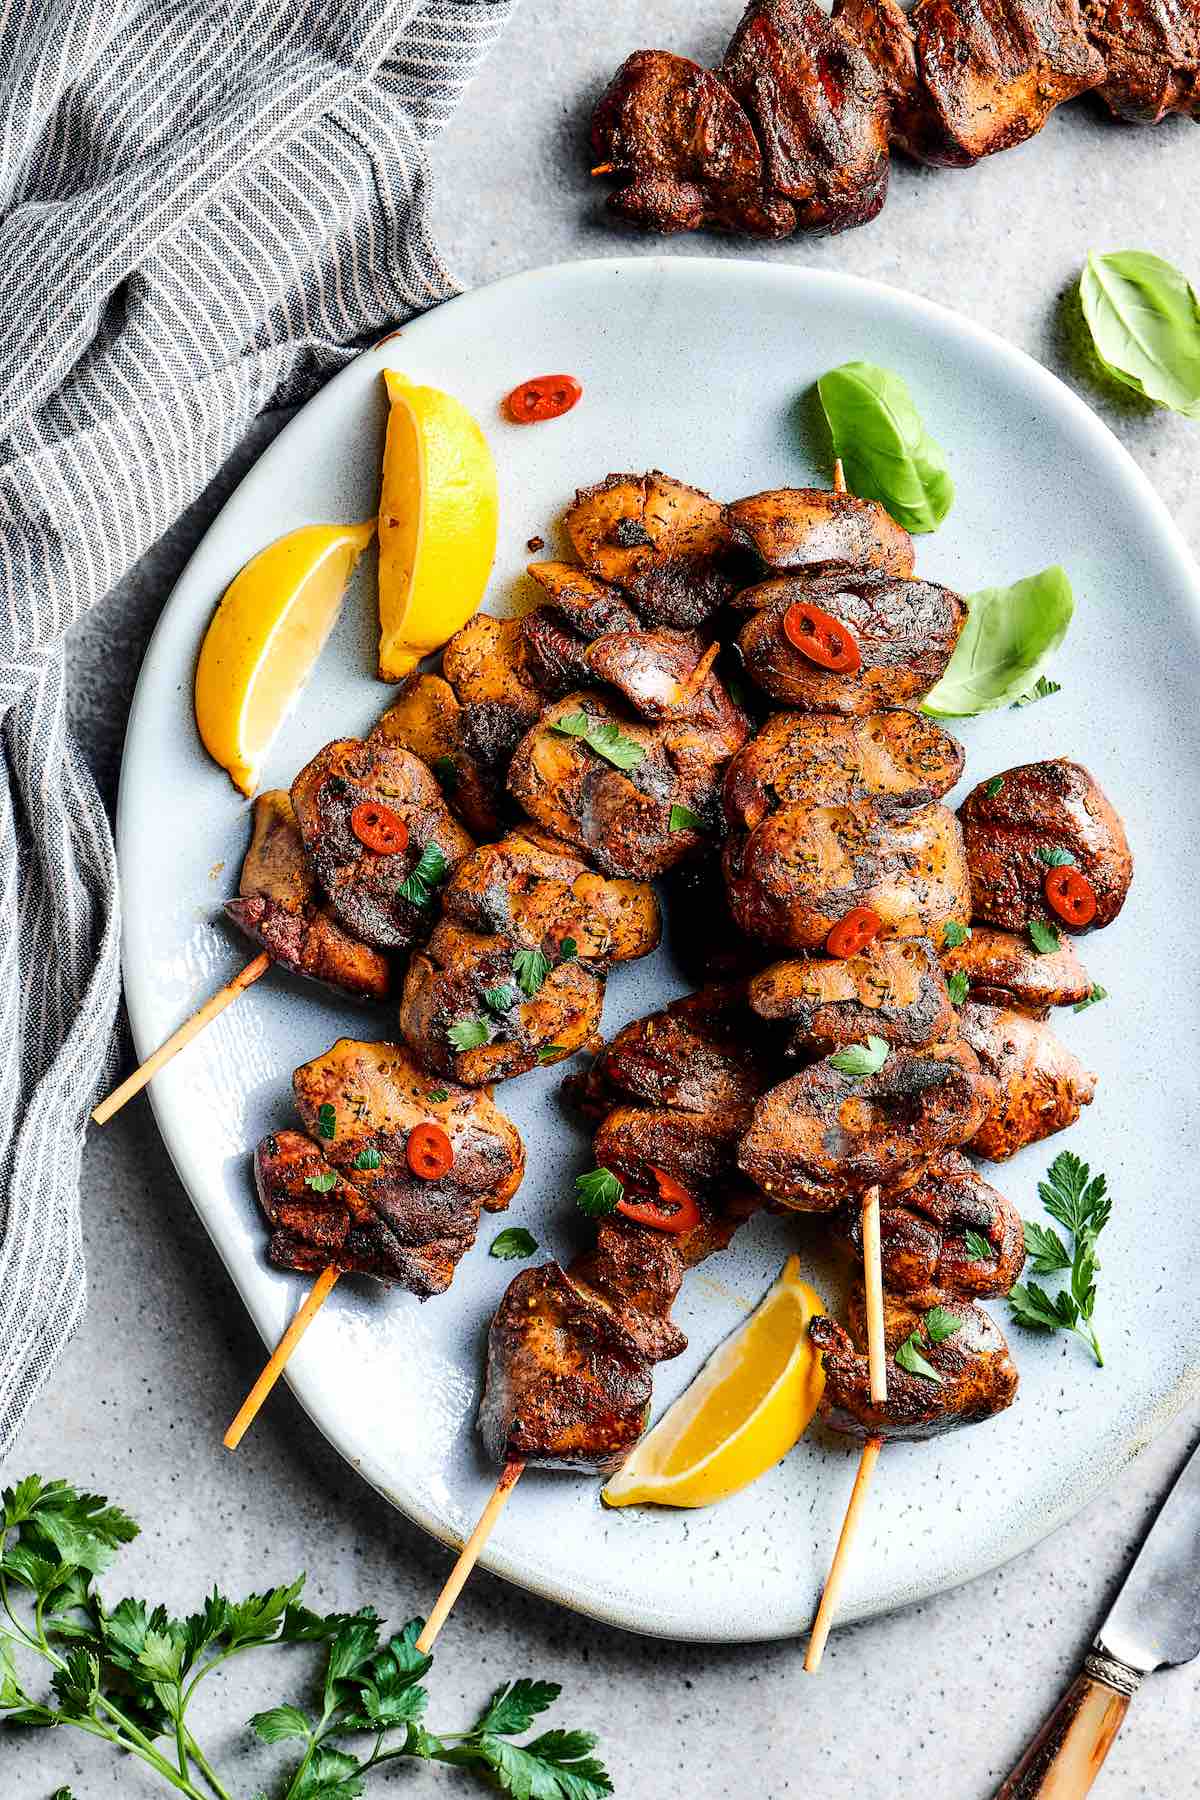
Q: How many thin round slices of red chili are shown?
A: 7